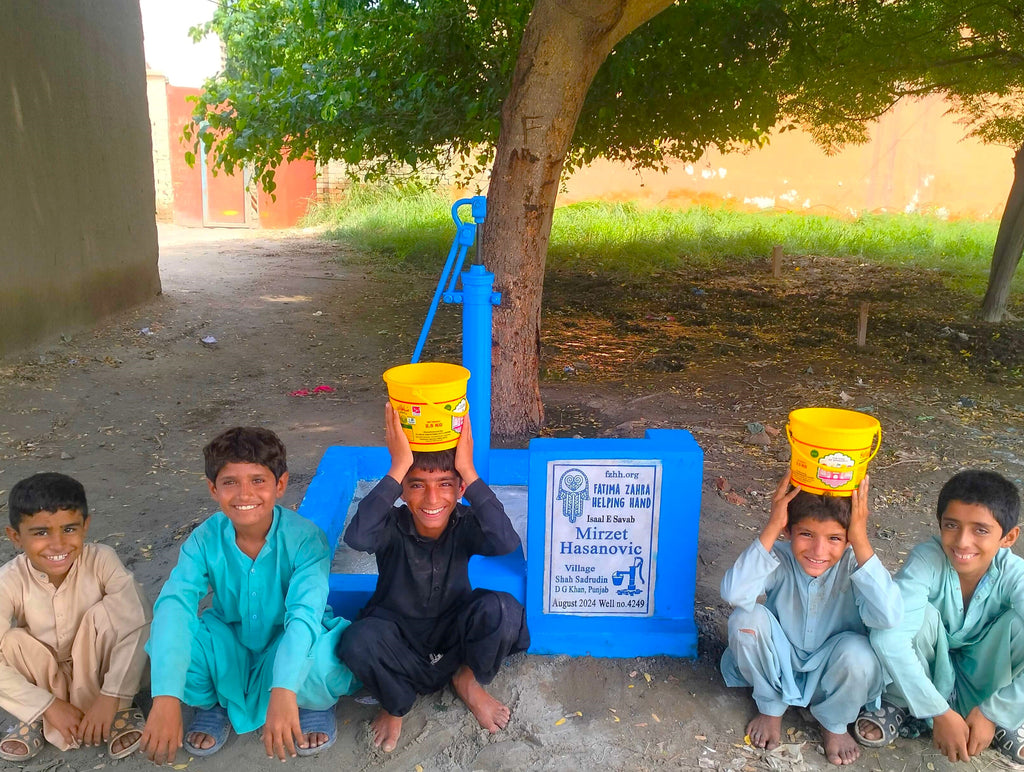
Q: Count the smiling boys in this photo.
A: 5